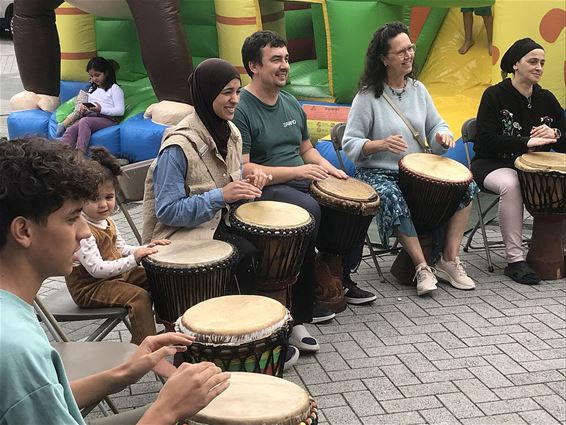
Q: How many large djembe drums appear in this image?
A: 7